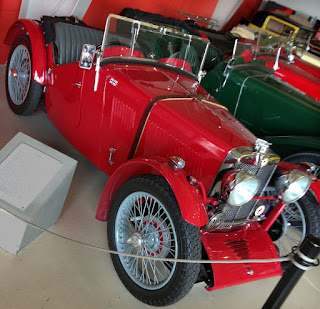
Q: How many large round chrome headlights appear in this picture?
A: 2